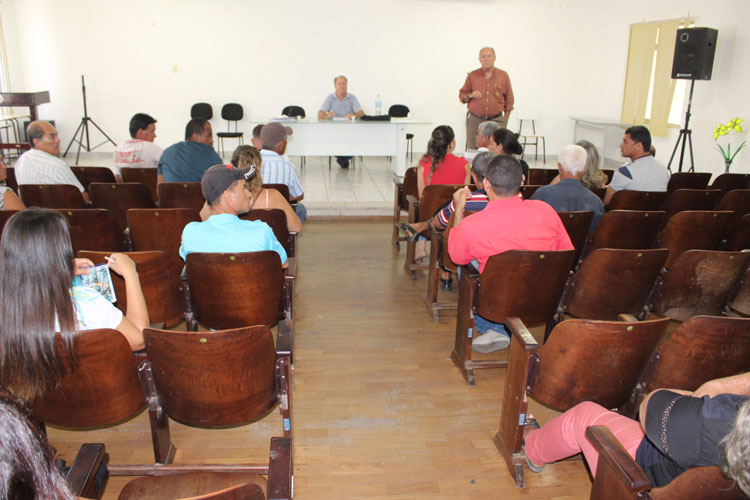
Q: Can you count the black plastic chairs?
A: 4